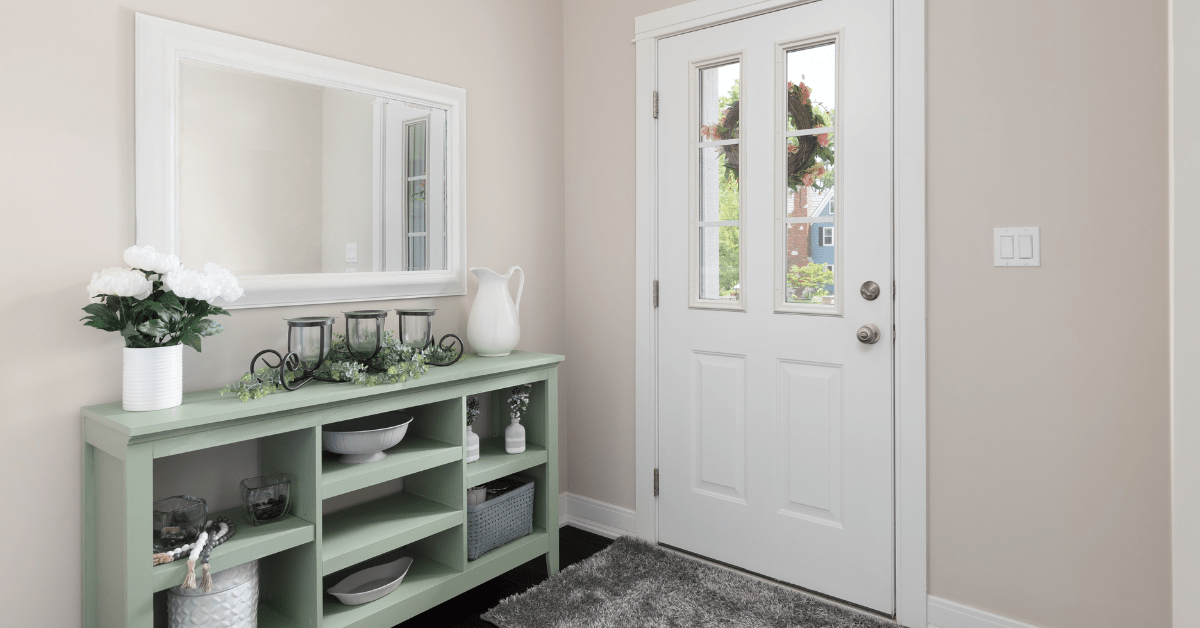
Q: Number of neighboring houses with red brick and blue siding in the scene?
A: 1